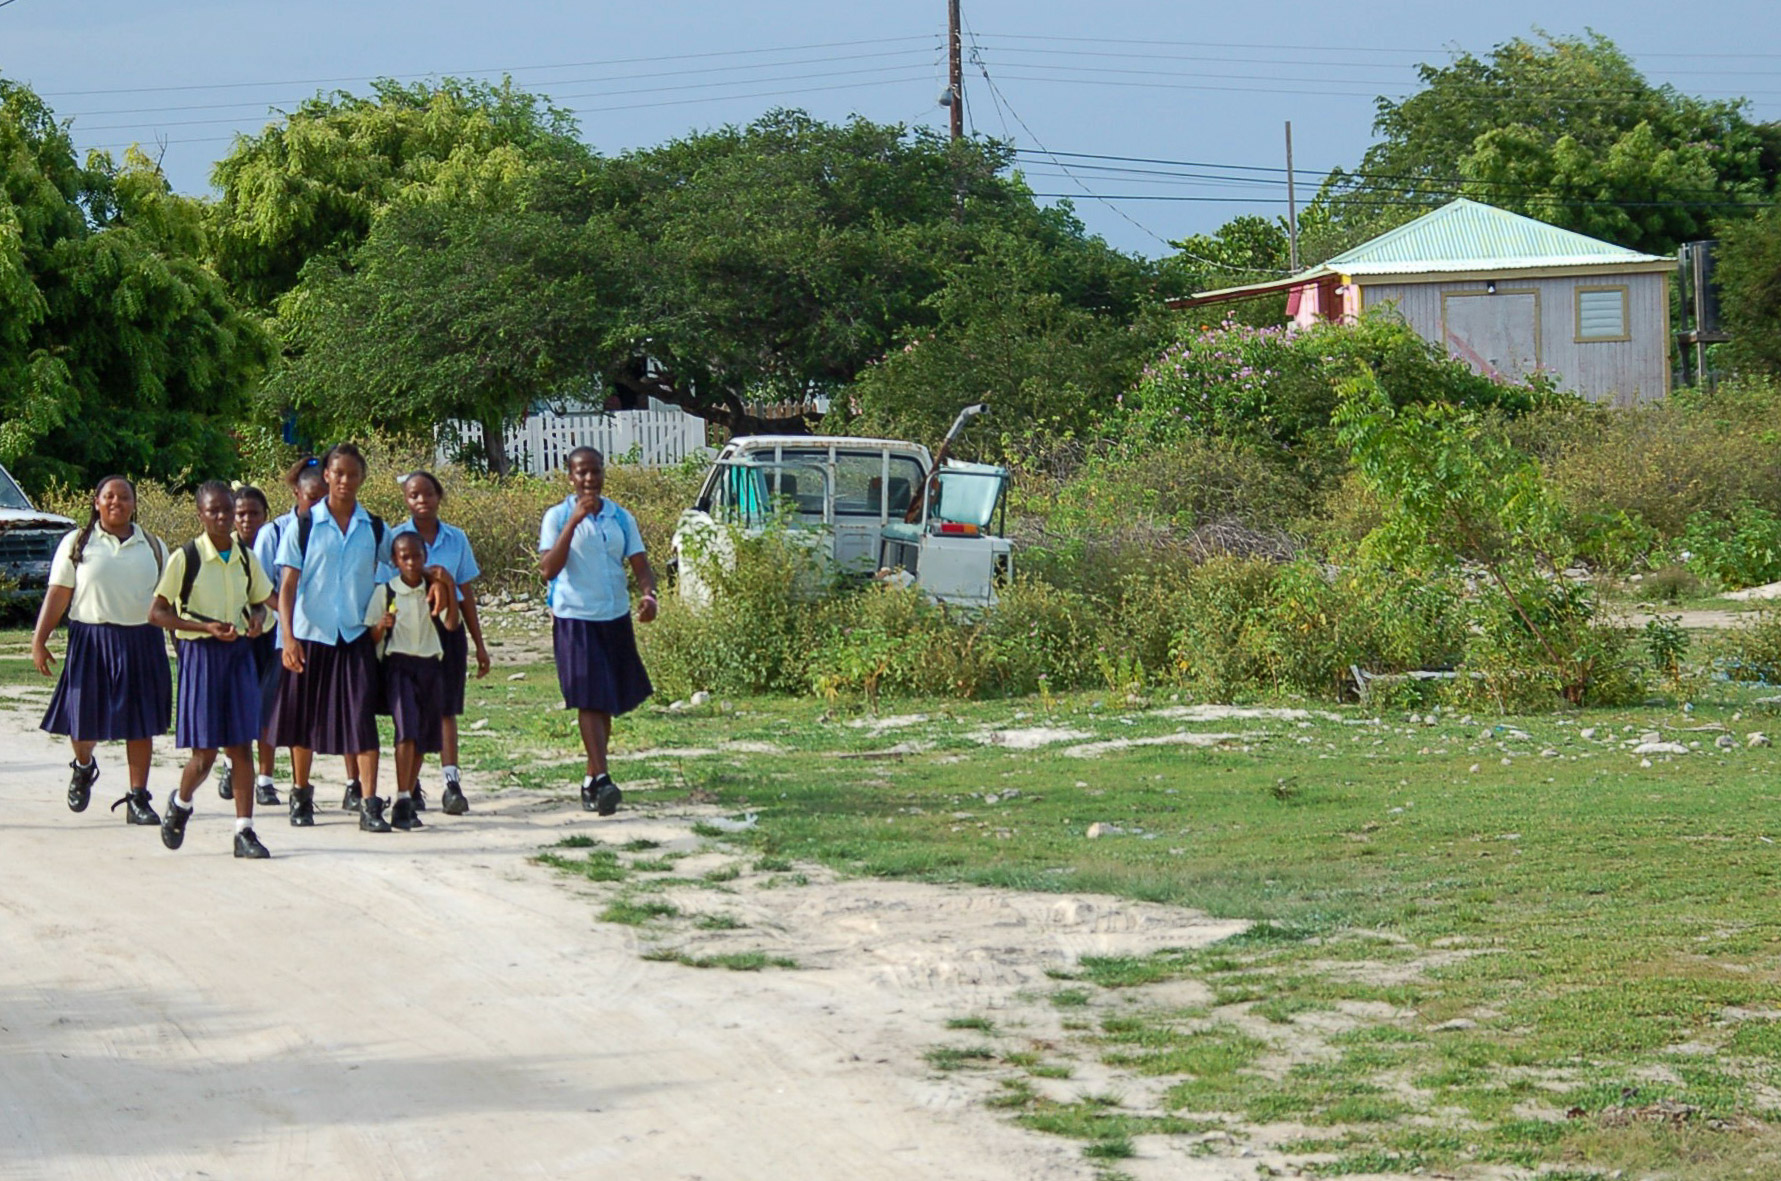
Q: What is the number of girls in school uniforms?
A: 8